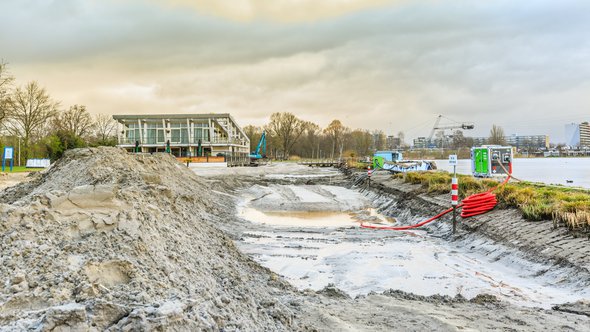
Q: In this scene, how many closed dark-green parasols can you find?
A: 3